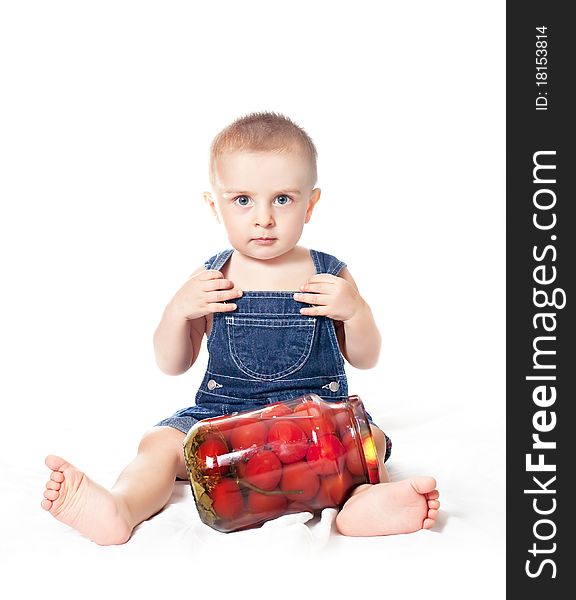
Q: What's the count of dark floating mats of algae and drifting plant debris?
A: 0